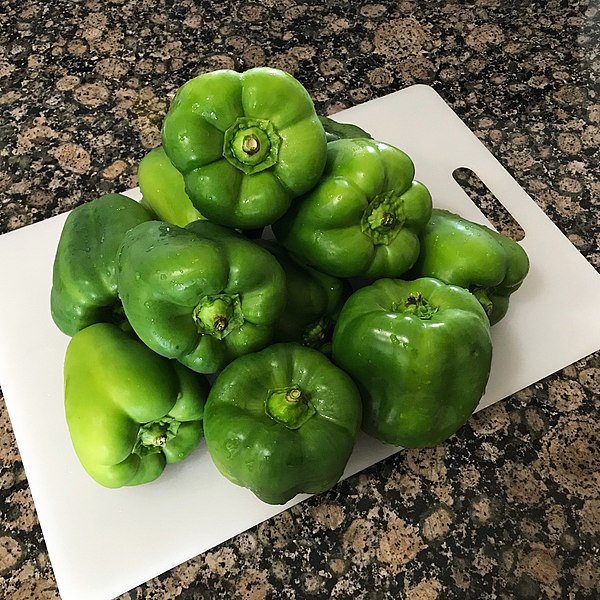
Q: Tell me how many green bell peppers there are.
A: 11